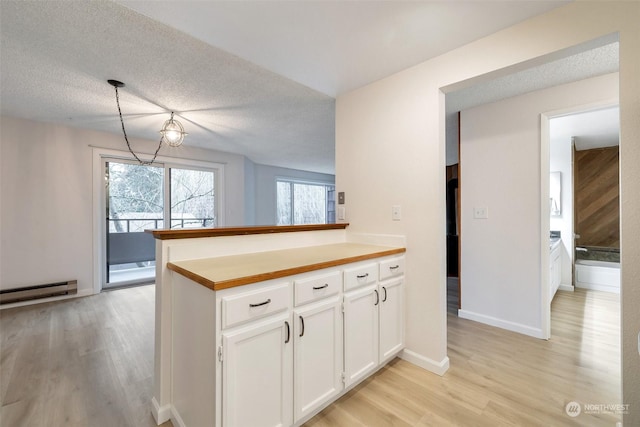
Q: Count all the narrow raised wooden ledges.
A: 1